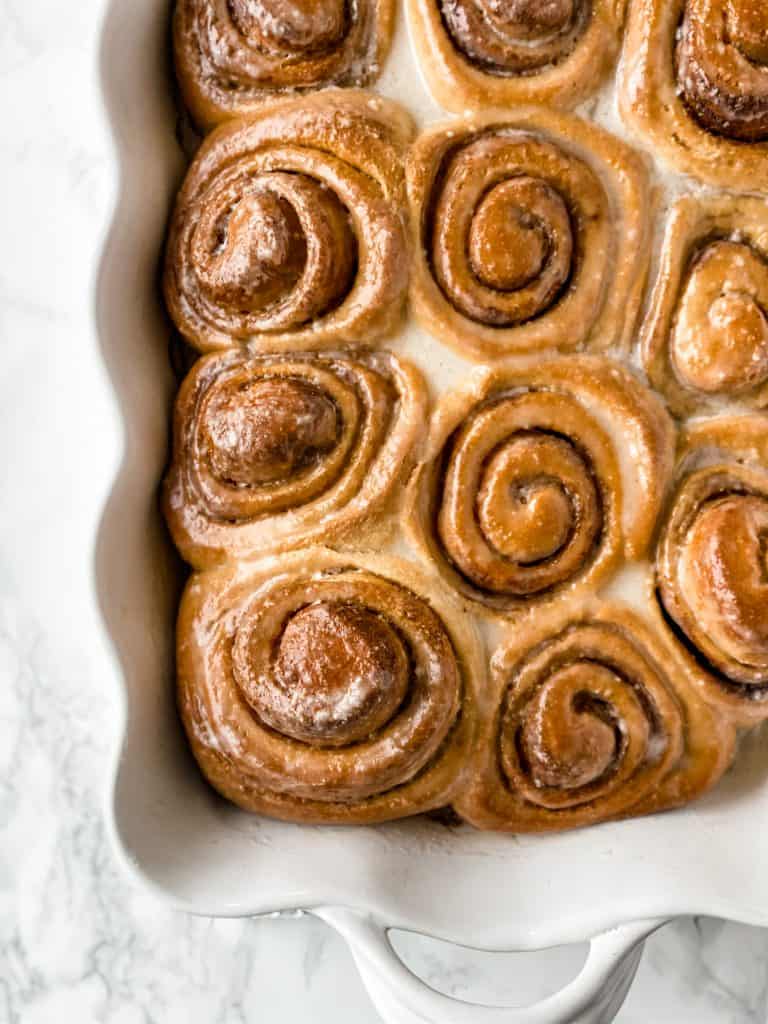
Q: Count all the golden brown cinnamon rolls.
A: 11